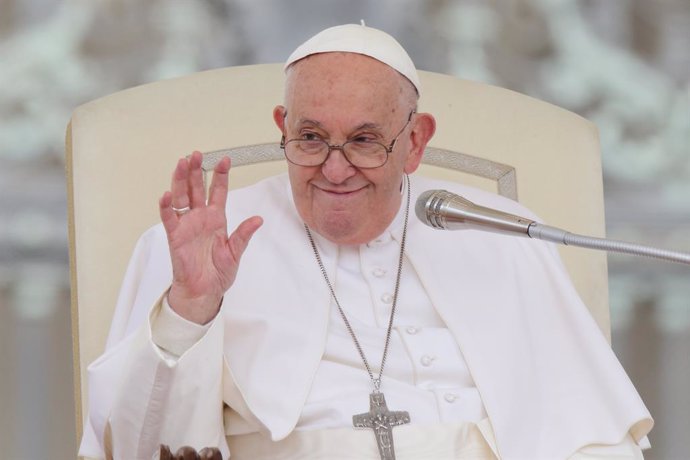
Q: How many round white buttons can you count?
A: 5